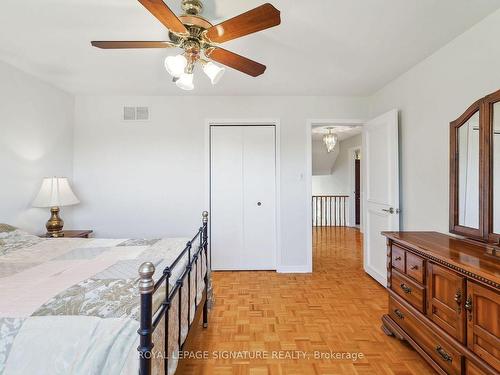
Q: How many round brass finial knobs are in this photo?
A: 2